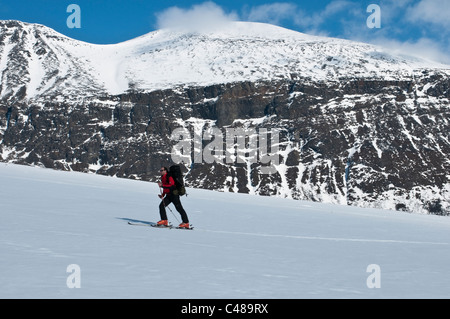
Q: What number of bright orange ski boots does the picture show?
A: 2